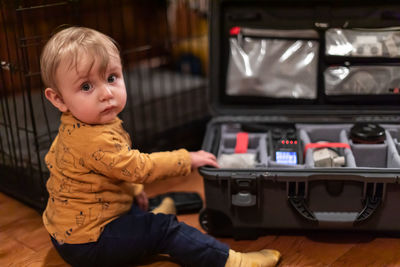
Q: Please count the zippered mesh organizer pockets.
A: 3